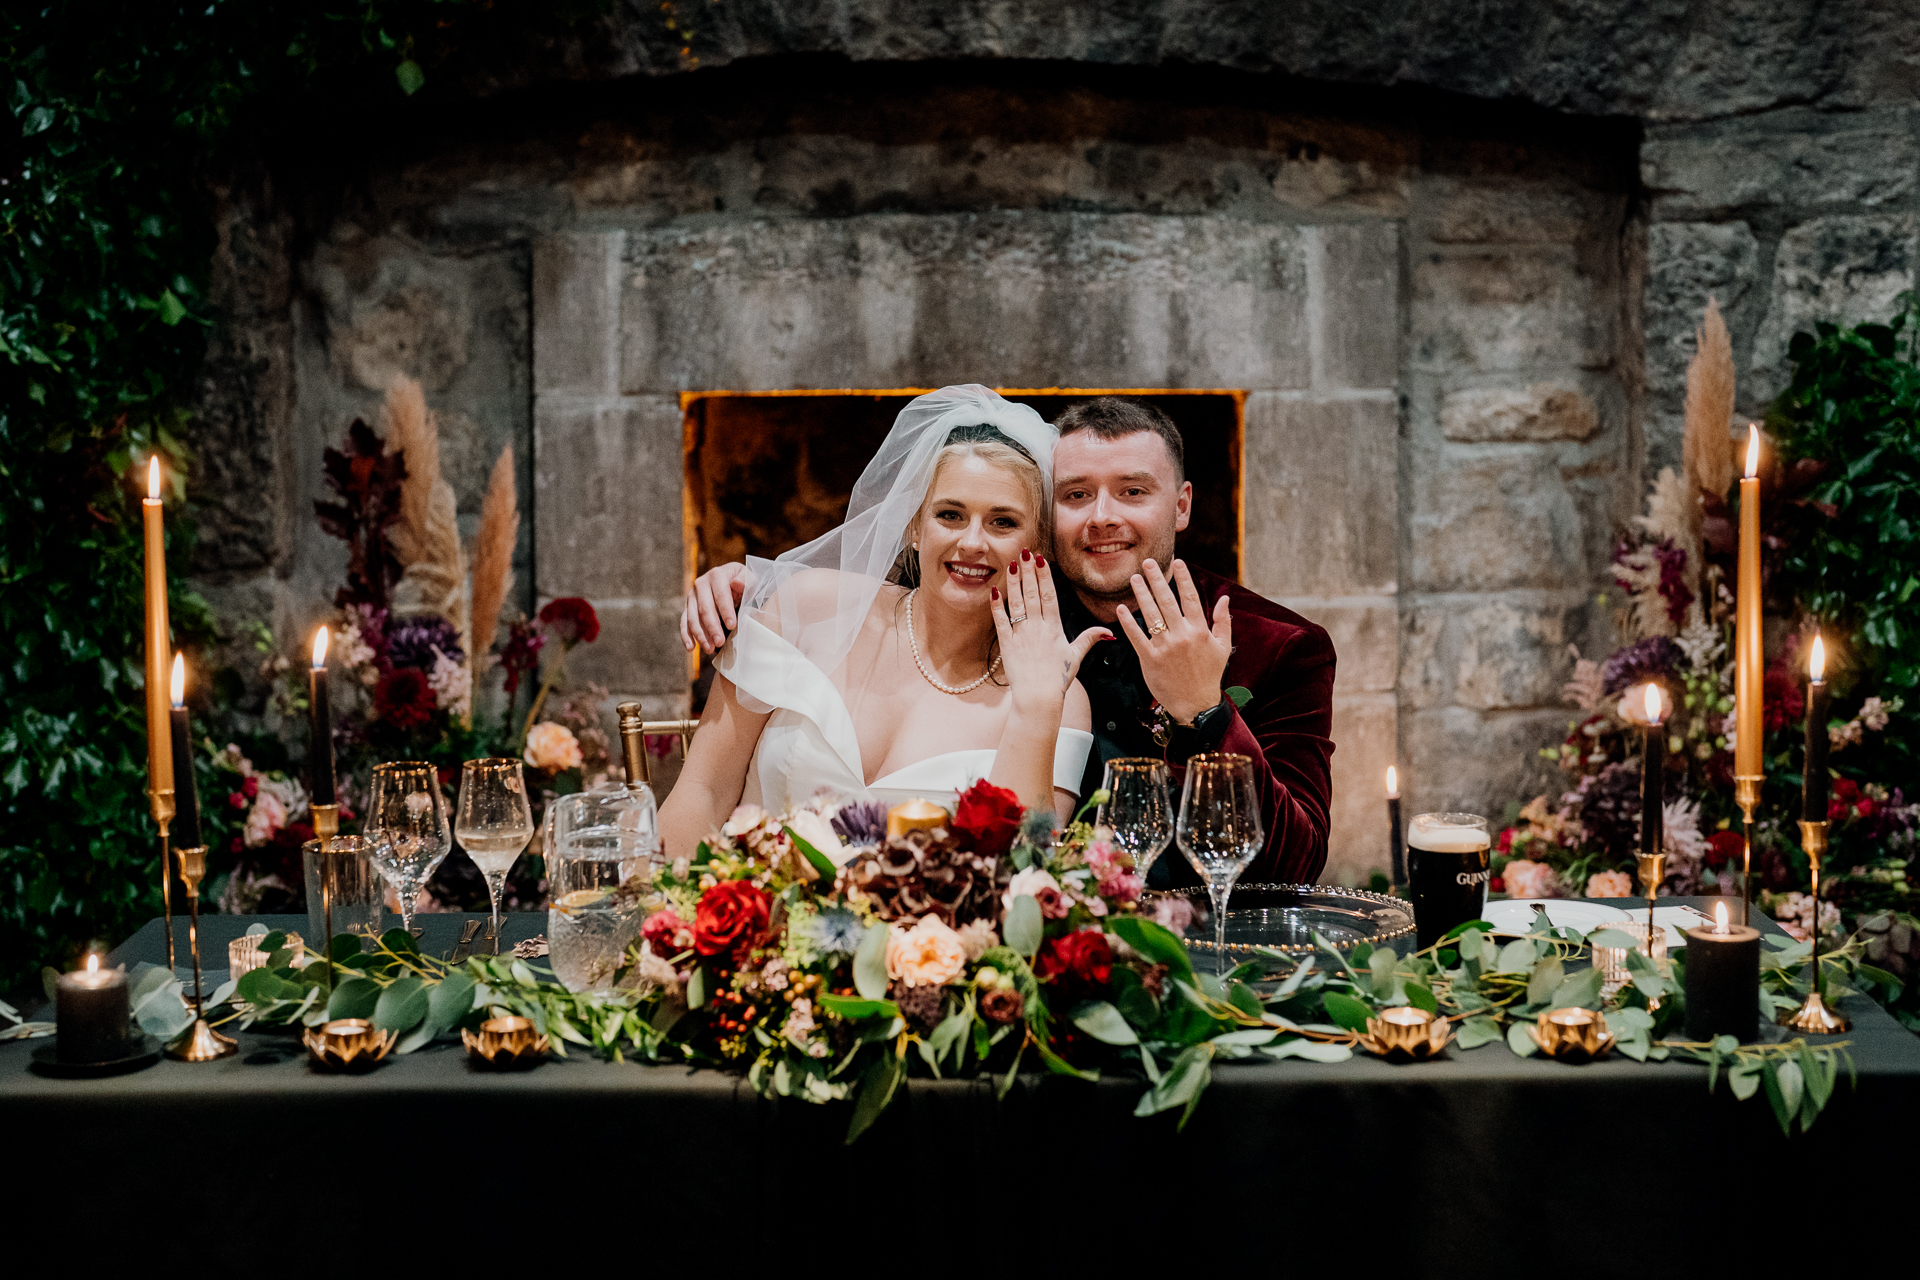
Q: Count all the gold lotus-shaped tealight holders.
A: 4